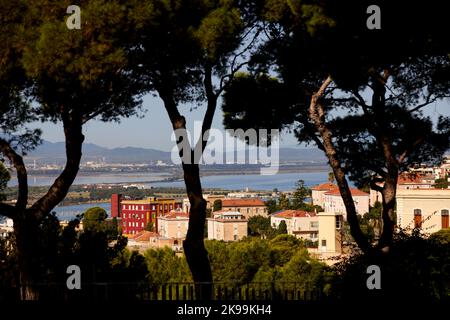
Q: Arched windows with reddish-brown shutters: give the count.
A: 2